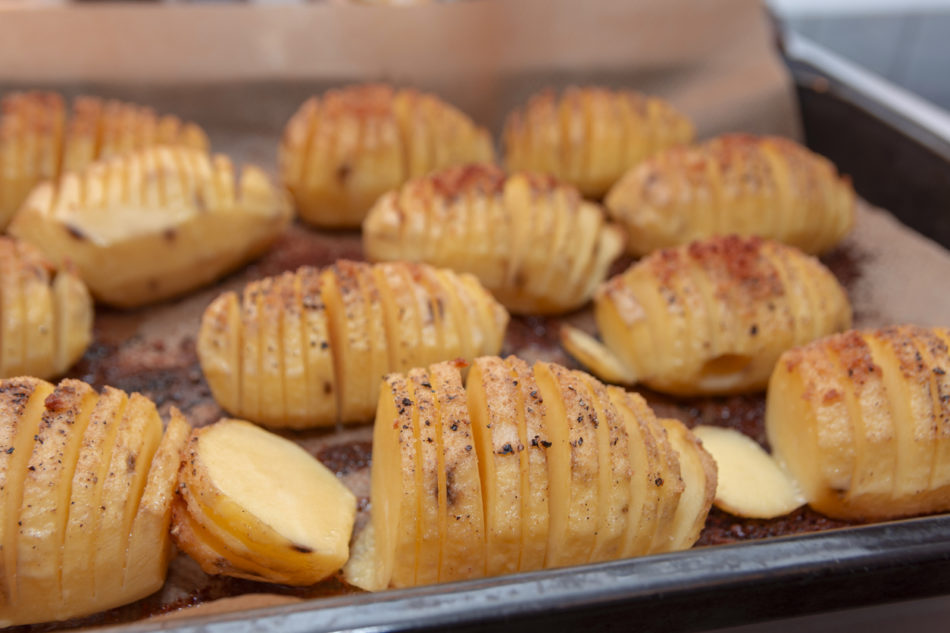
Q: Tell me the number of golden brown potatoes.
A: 12